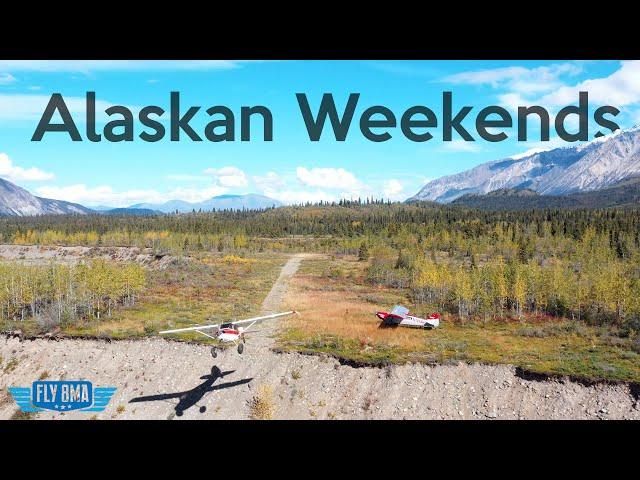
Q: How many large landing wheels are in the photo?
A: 2